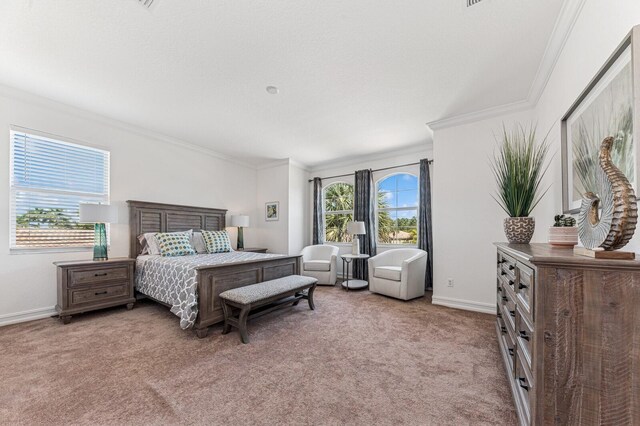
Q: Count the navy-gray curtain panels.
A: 3